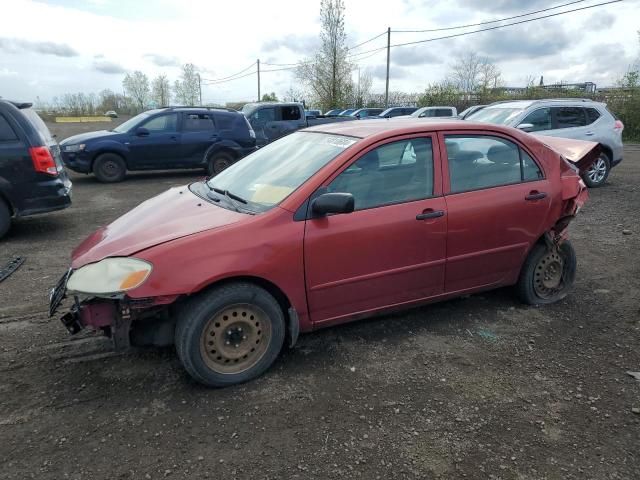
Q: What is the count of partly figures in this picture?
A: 0